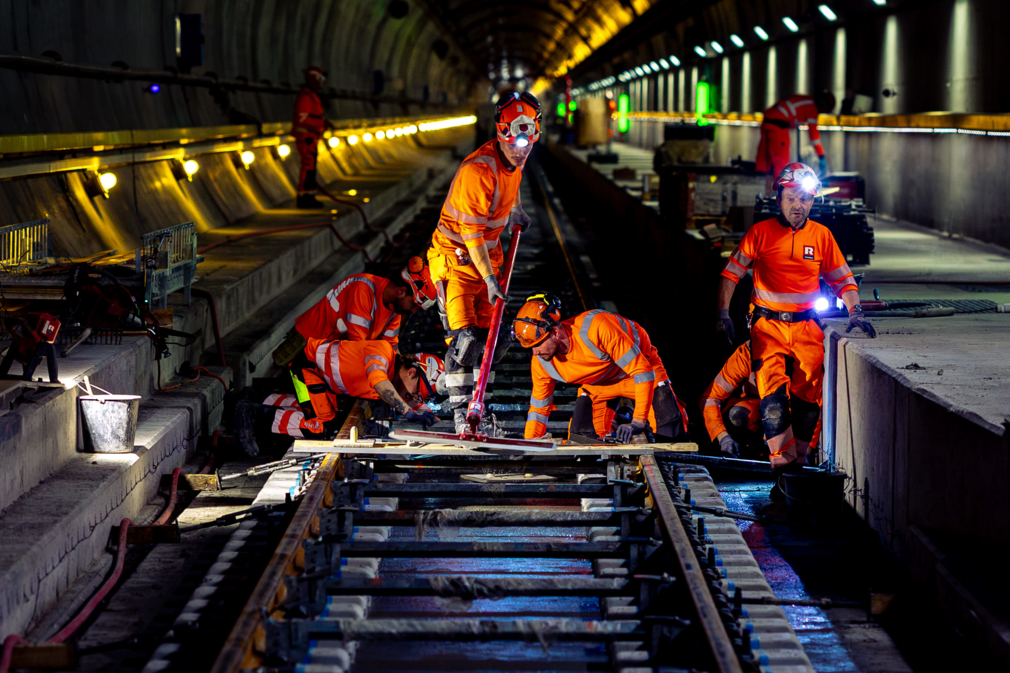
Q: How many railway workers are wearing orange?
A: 8